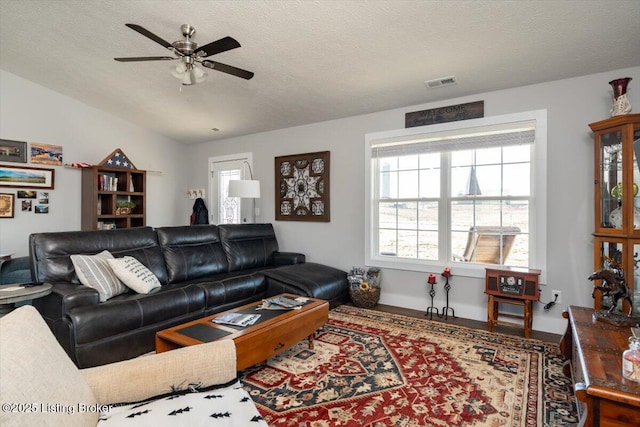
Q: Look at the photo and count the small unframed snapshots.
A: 4